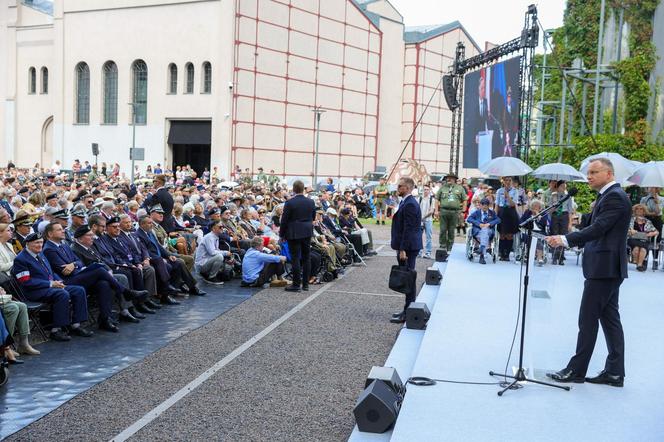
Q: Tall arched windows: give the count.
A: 3